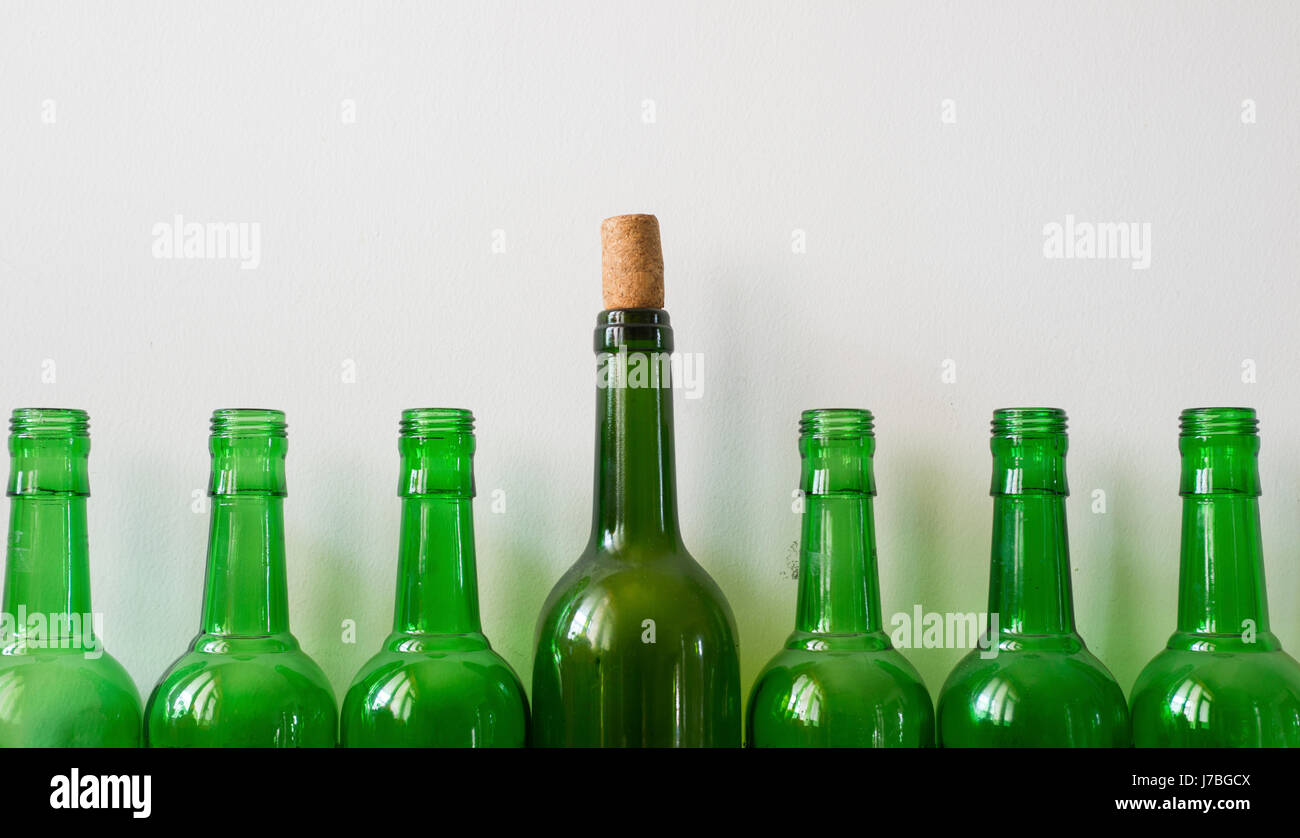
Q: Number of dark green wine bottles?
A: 1